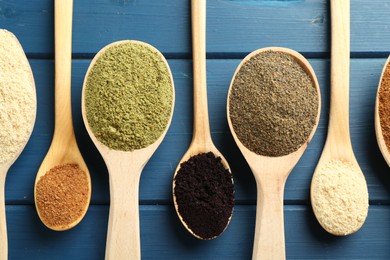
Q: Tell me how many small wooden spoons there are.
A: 3